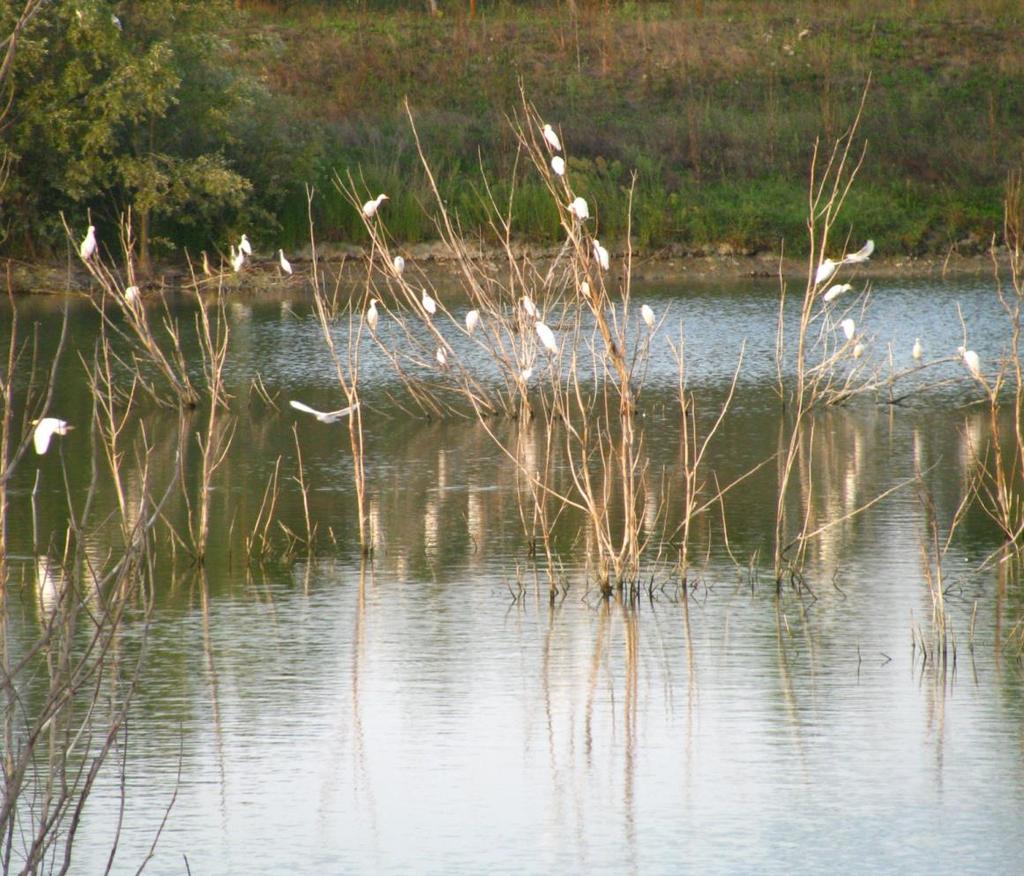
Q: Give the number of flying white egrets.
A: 3